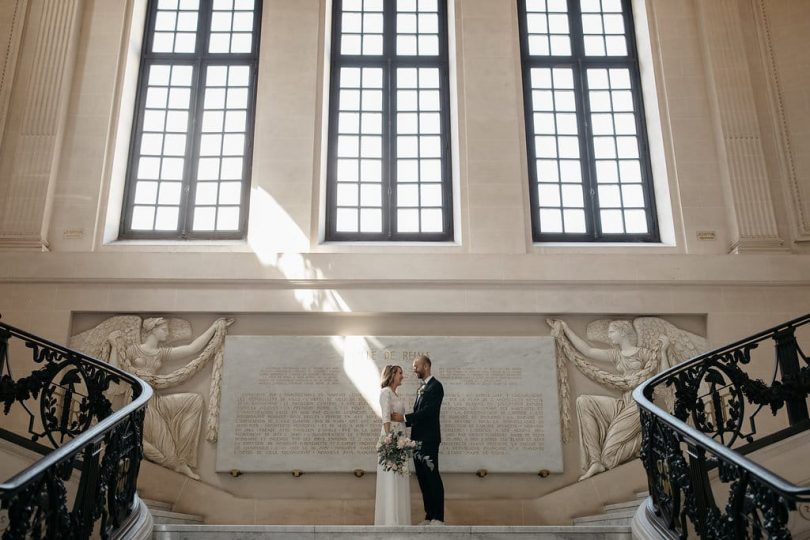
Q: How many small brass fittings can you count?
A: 5